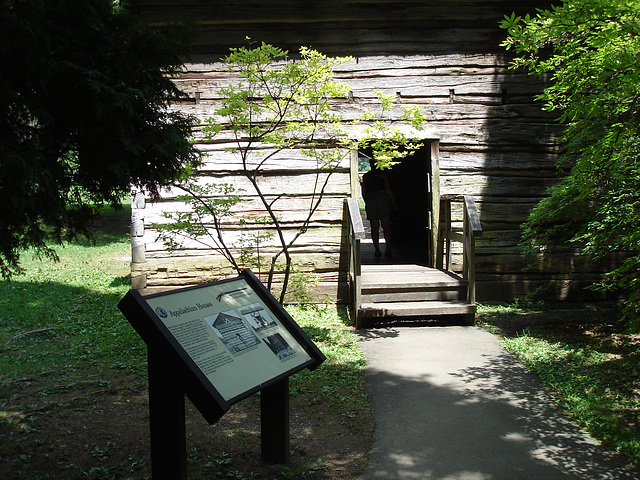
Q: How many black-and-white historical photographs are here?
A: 3